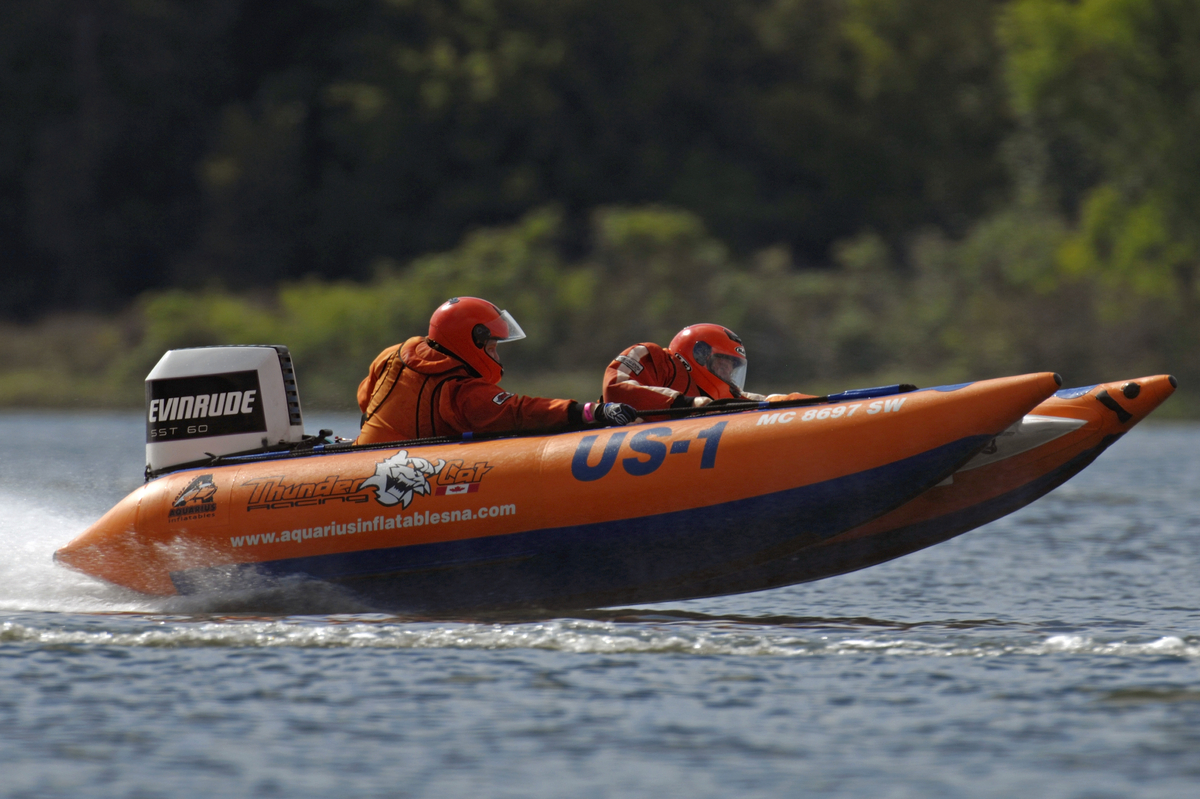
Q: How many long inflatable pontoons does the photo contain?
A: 2